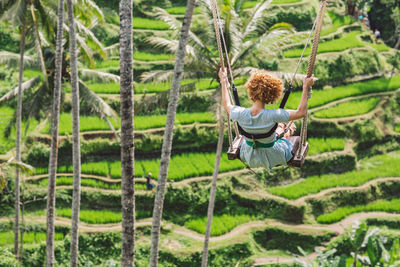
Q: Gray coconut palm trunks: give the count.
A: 6